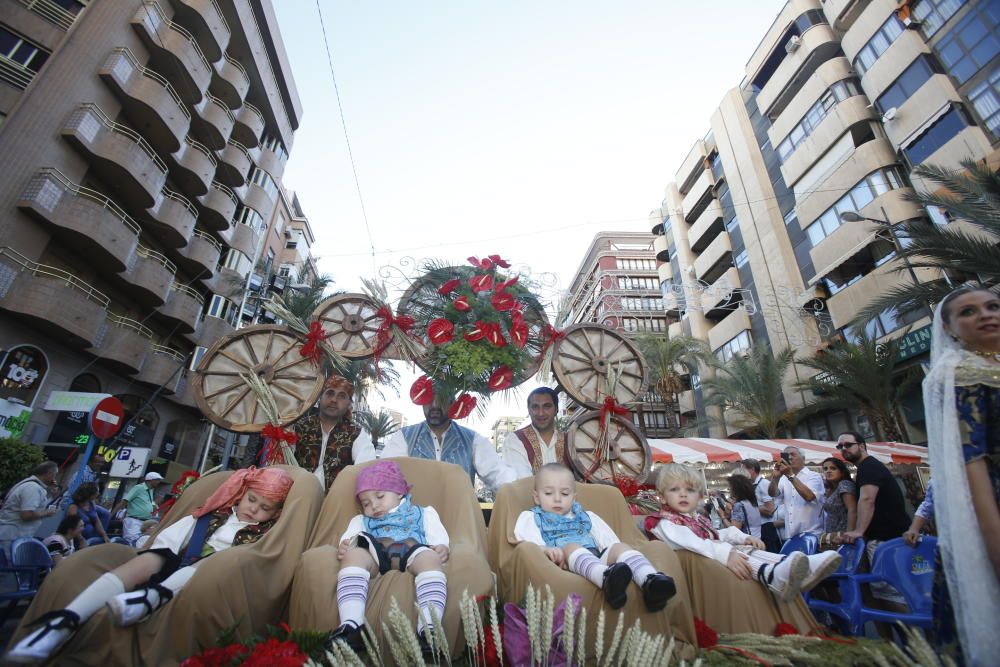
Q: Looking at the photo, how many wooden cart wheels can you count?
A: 5